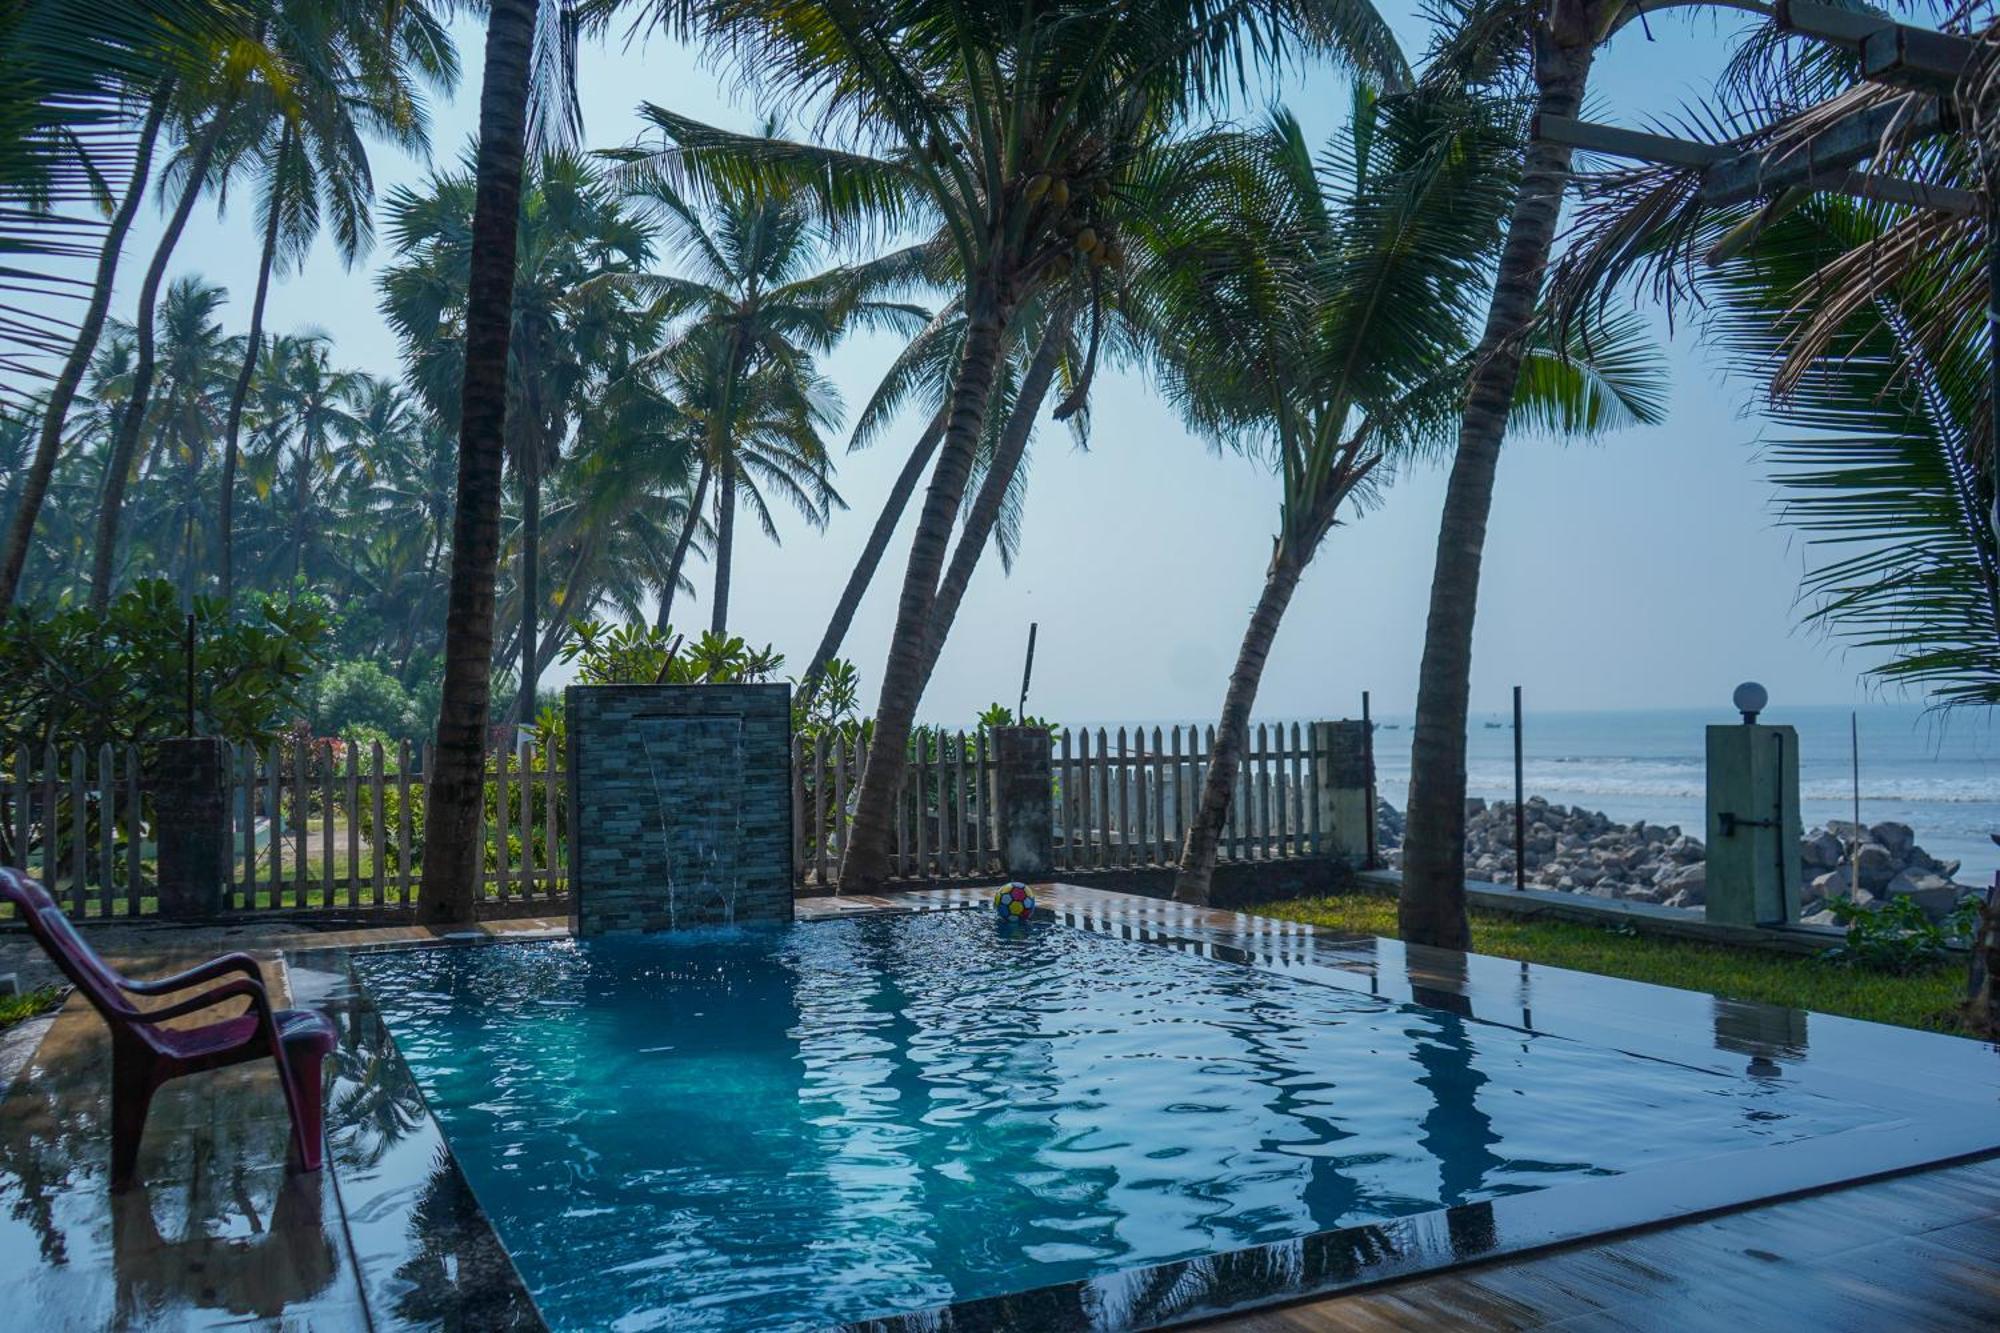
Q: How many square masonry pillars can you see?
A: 4